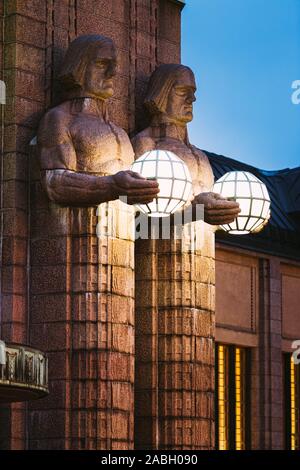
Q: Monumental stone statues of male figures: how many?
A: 2